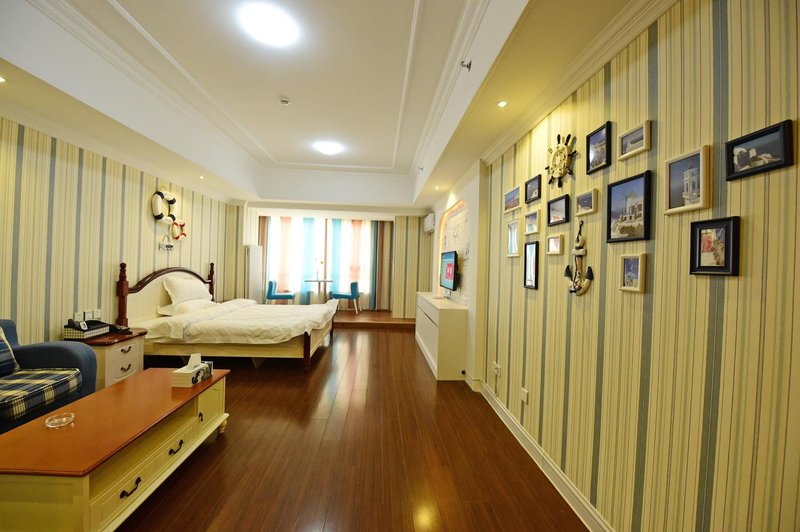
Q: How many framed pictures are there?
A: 15